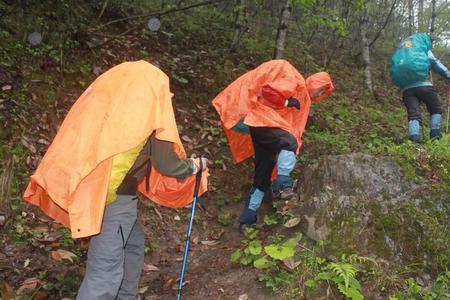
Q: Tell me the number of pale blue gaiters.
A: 4